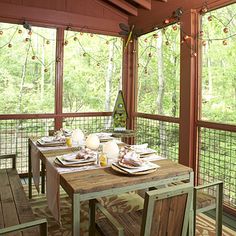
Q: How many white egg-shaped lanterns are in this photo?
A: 3